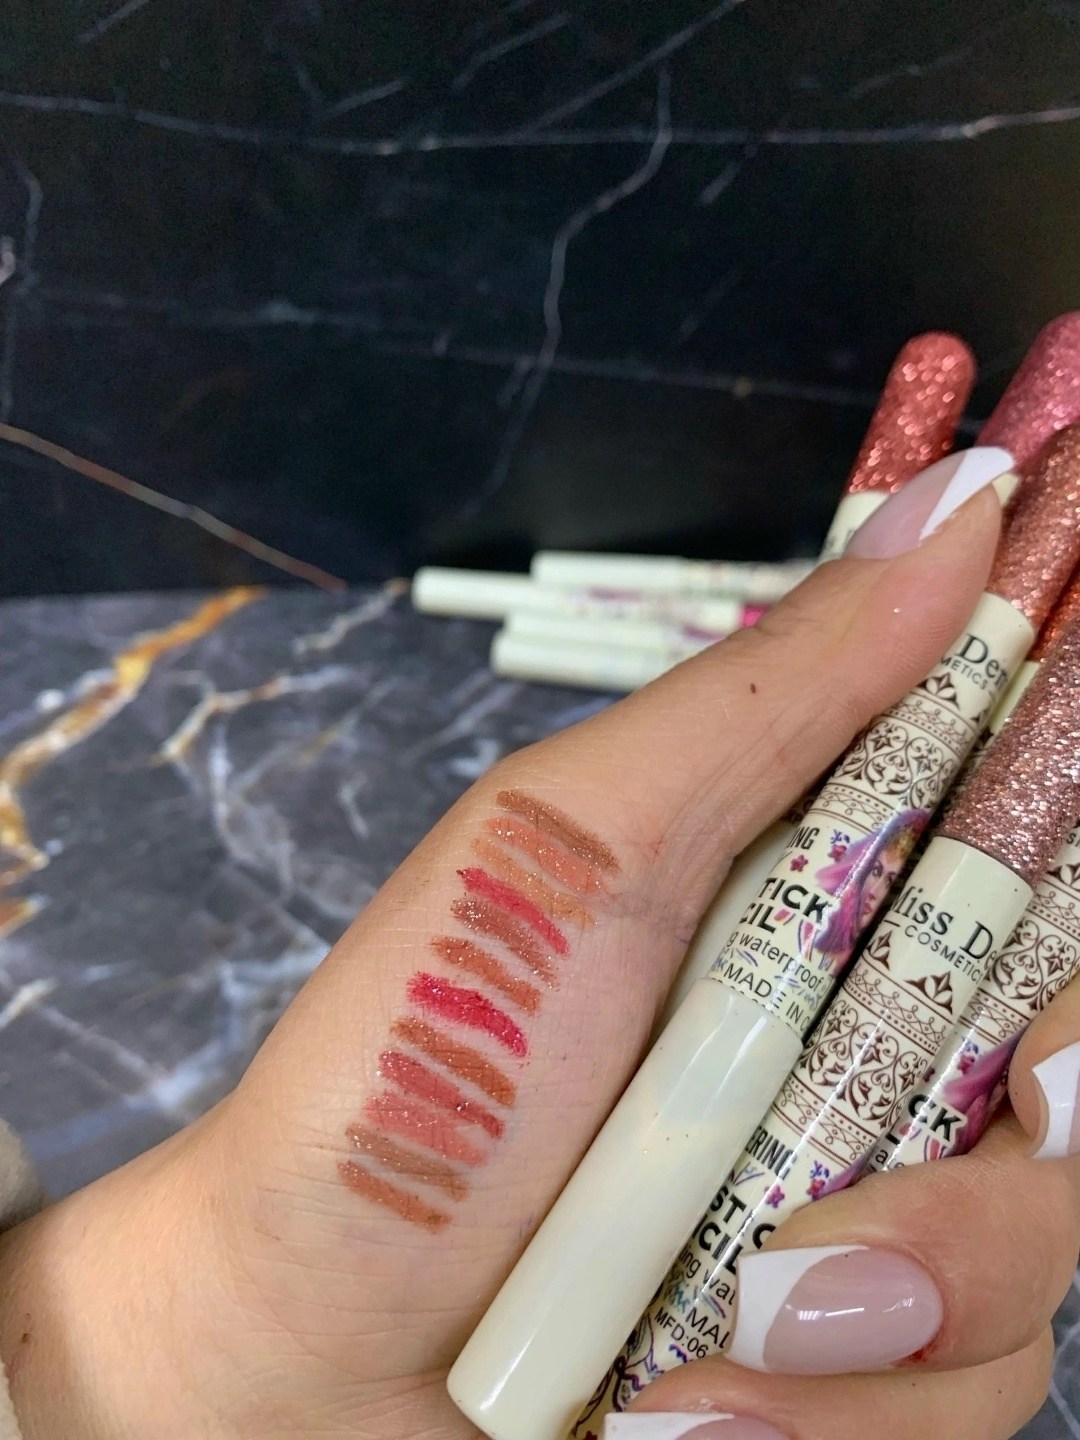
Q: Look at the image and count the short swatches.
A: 12